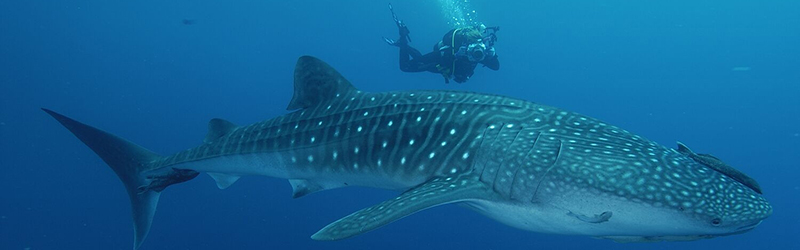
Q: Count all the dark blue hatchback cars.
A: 0